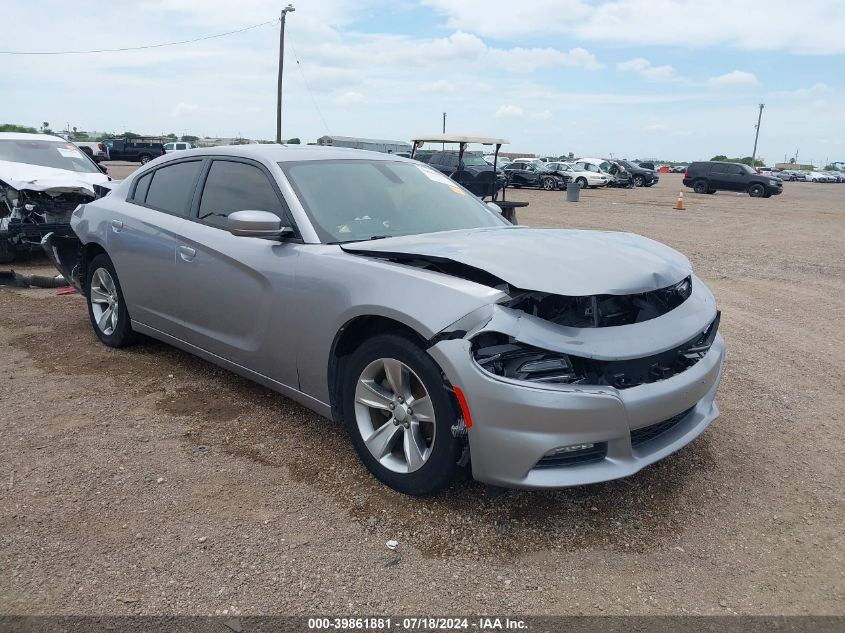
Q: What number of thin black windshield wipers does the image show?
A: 1